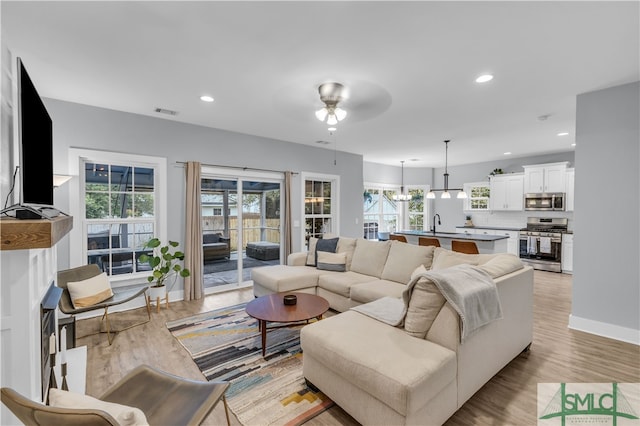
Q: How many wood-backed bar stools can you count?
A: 3